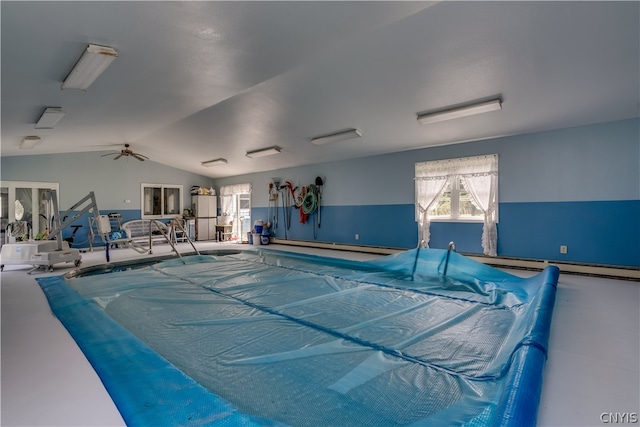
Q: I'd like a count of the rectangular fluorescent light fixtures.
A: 7